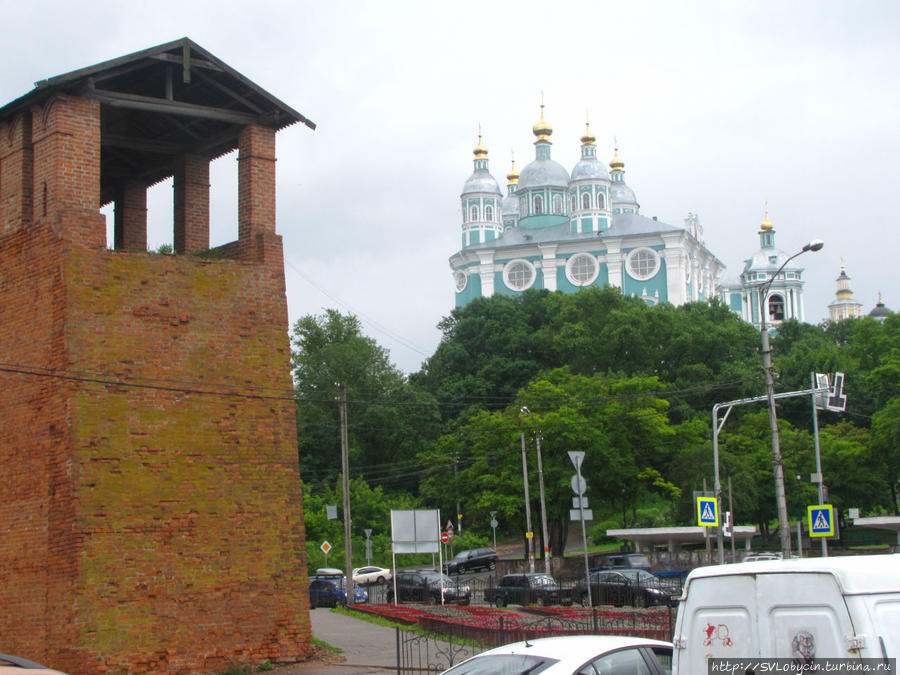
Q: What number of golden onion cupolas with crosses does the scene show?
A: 6